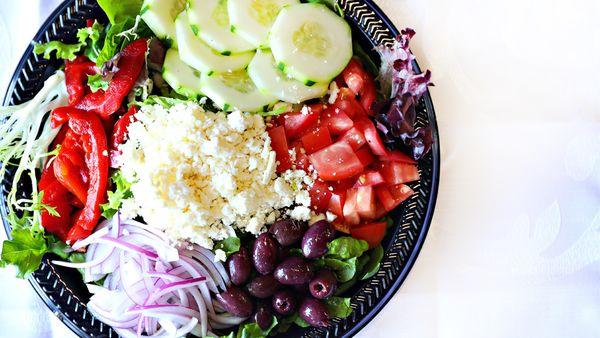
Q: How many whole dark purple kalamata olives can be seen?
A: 11